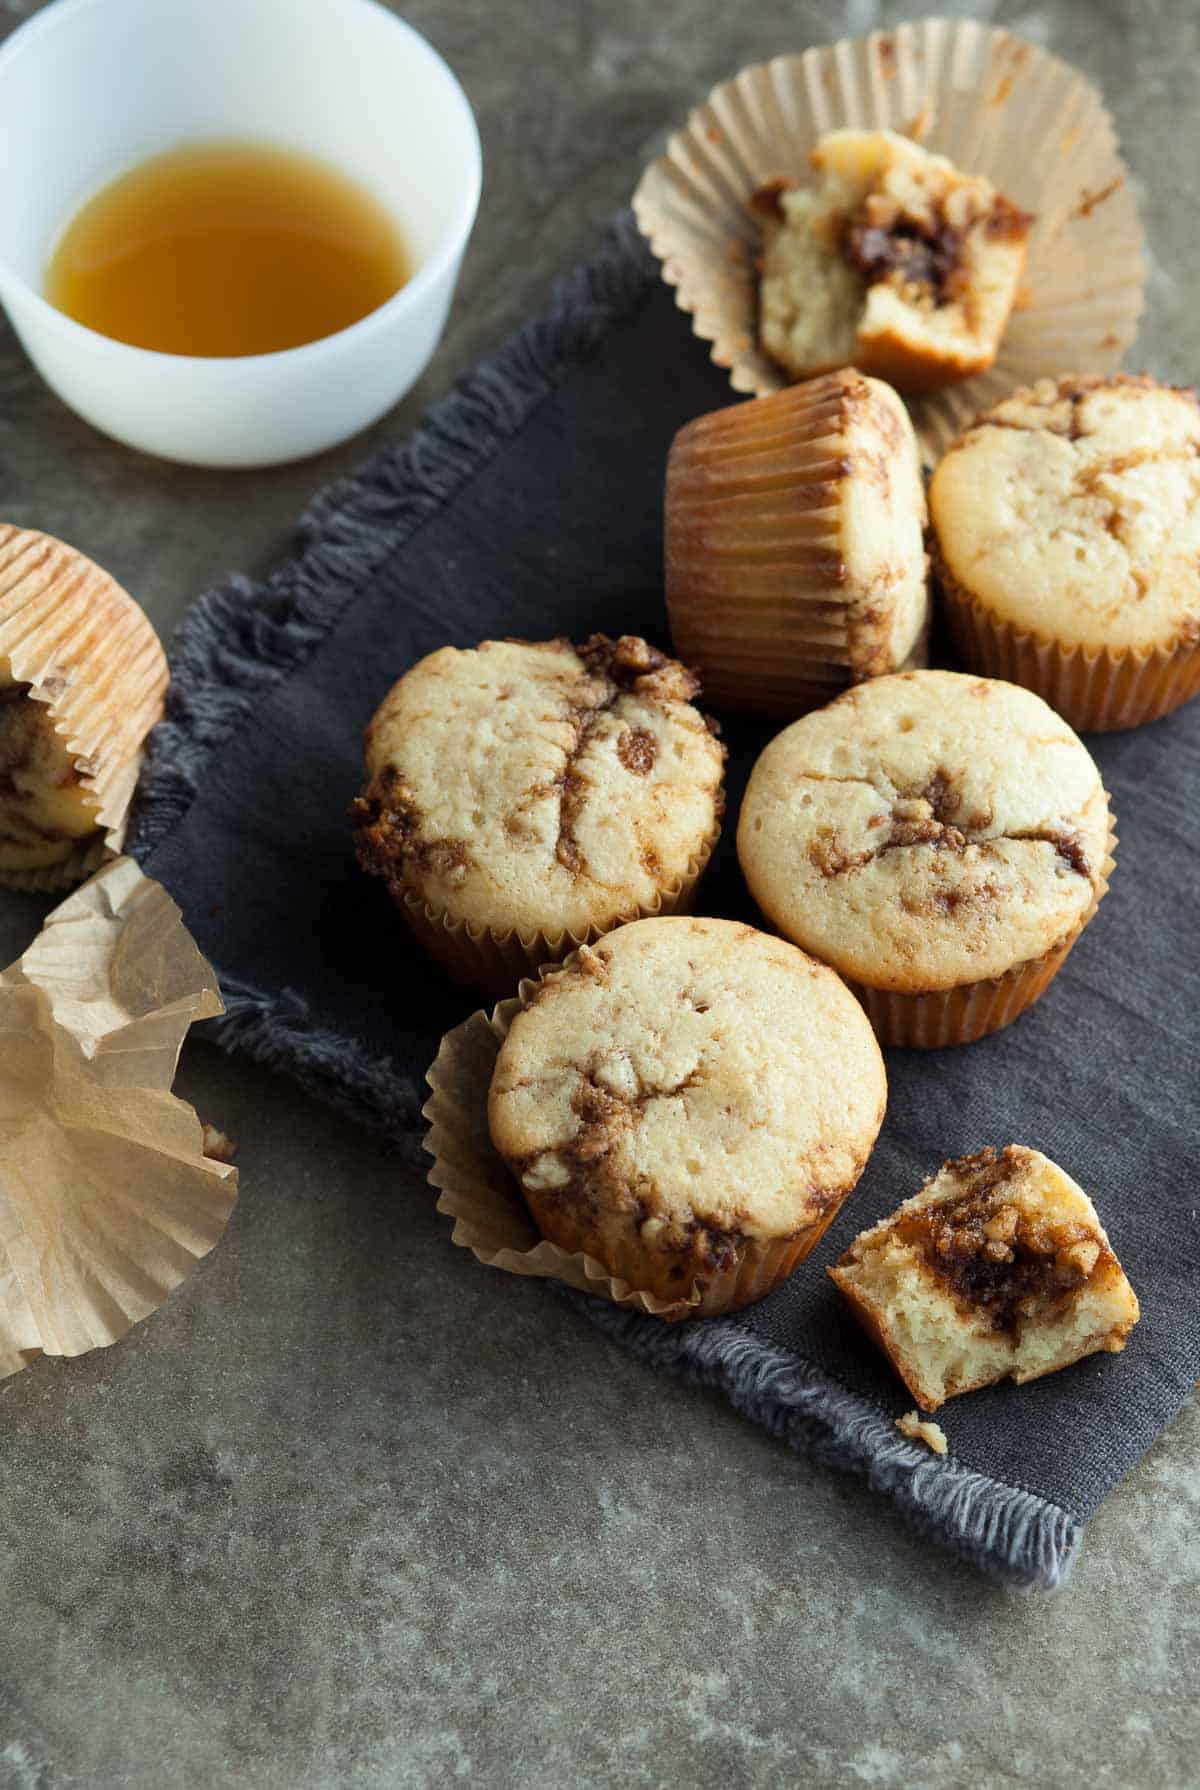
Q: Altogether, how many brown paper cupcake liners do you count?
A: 8